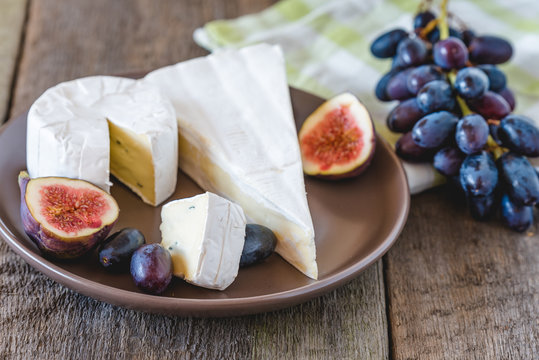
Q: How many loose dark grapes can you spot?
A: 3